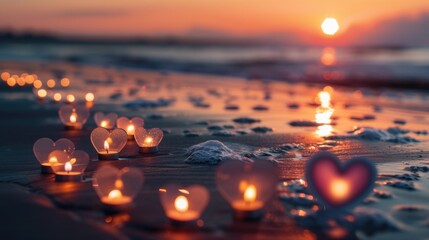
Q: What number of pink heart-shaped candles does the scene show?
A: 11